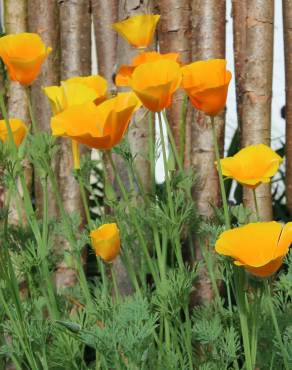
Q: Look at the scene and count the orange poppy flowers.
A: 11